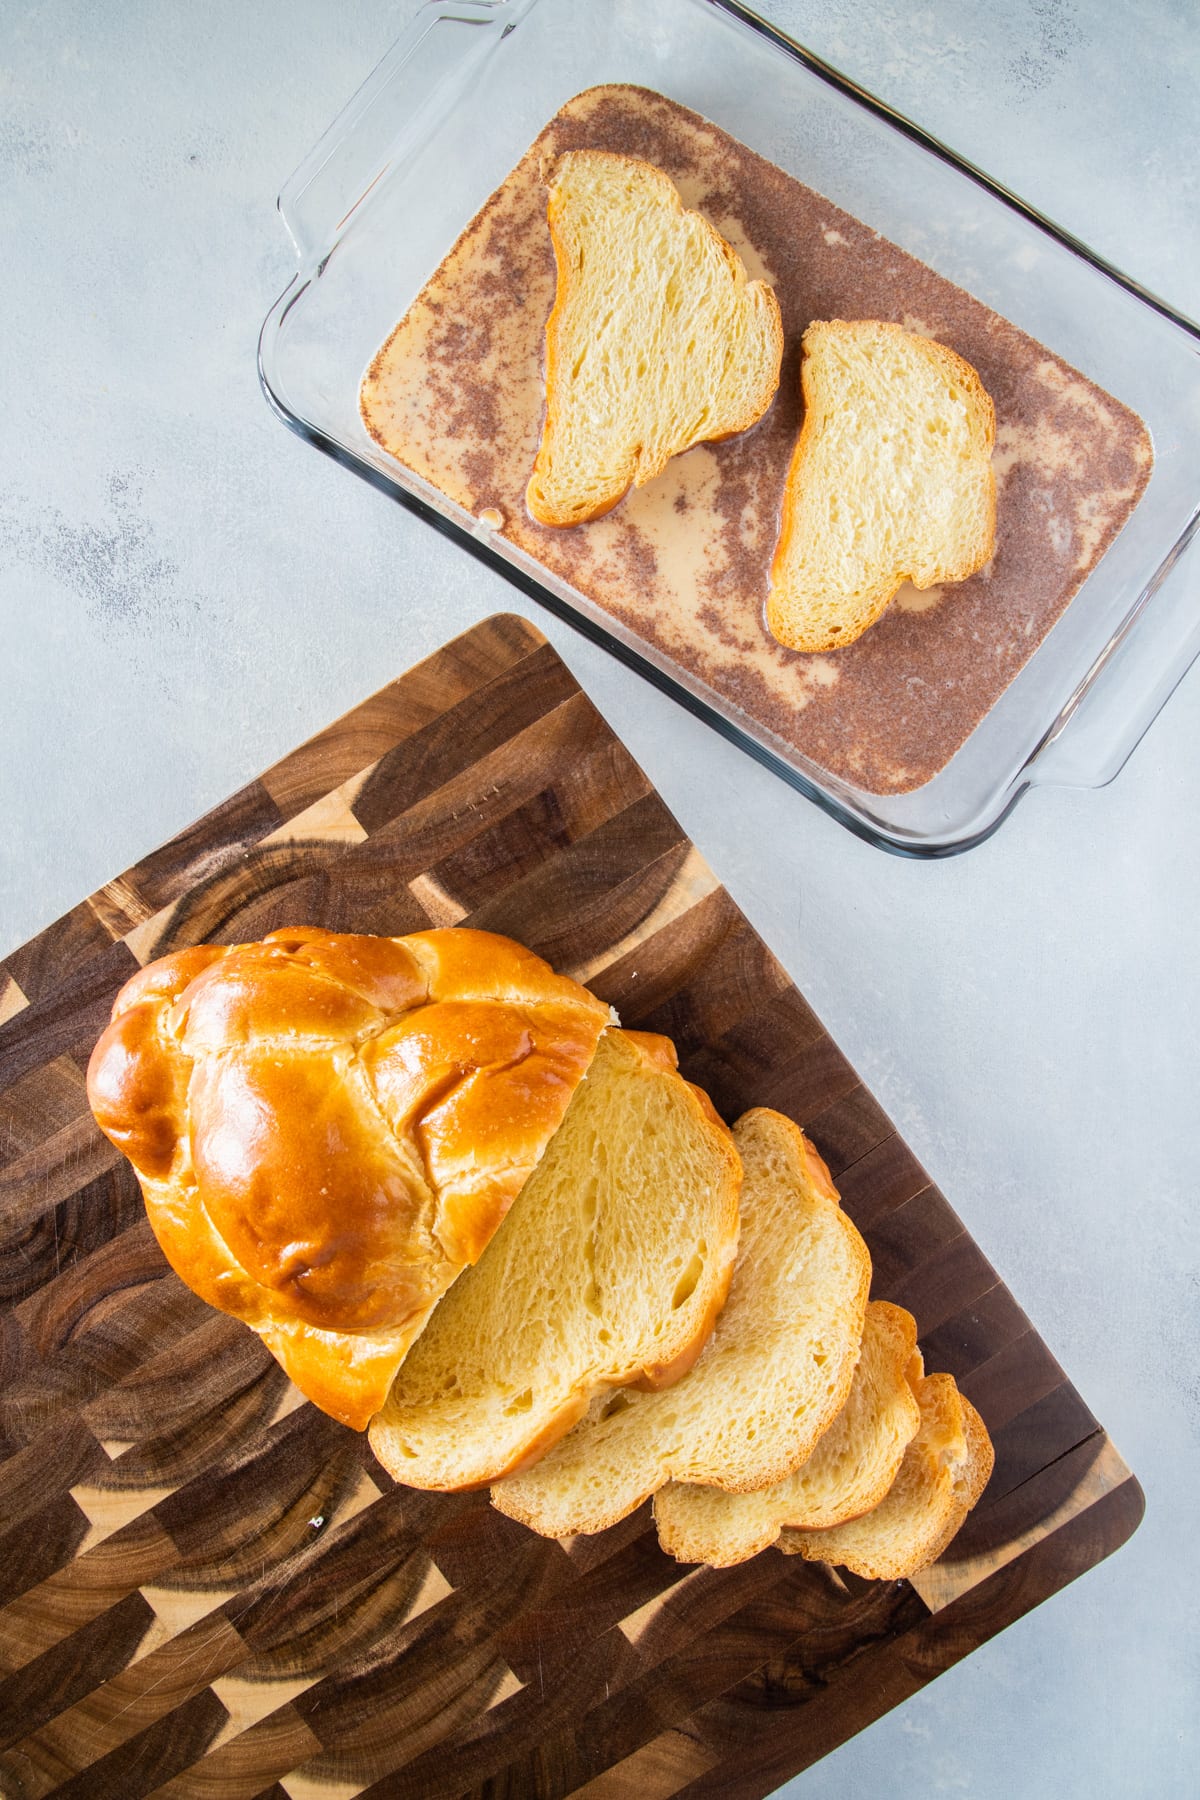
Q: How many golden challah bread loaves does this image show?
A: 1